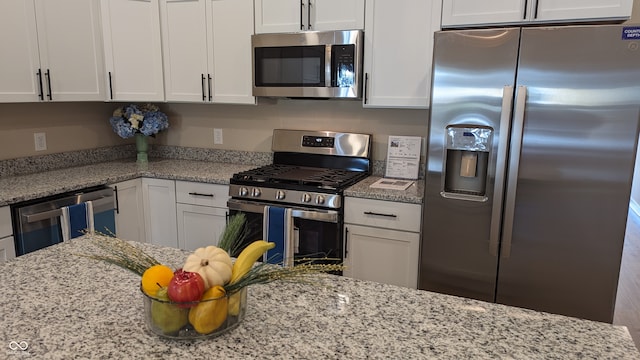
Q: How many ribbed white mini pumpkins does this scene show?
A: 1